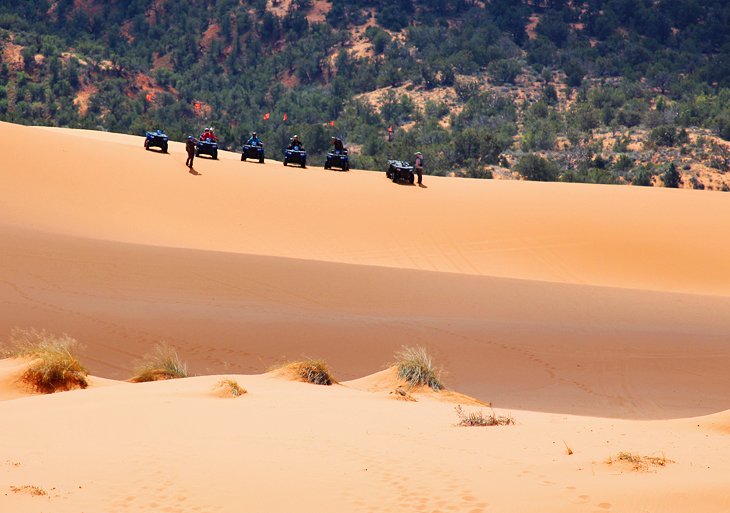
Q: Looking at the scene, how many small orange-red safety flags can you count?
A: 6